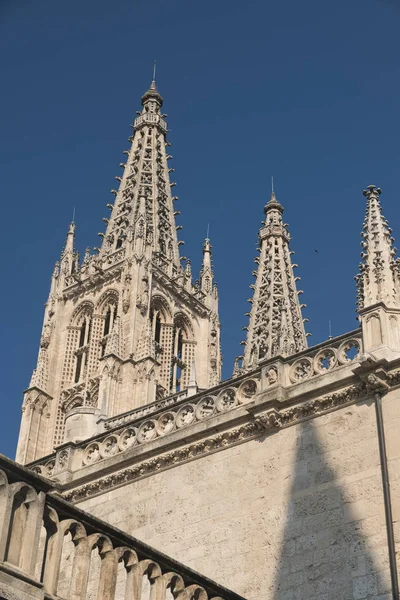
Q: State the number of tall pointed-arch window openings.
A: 4